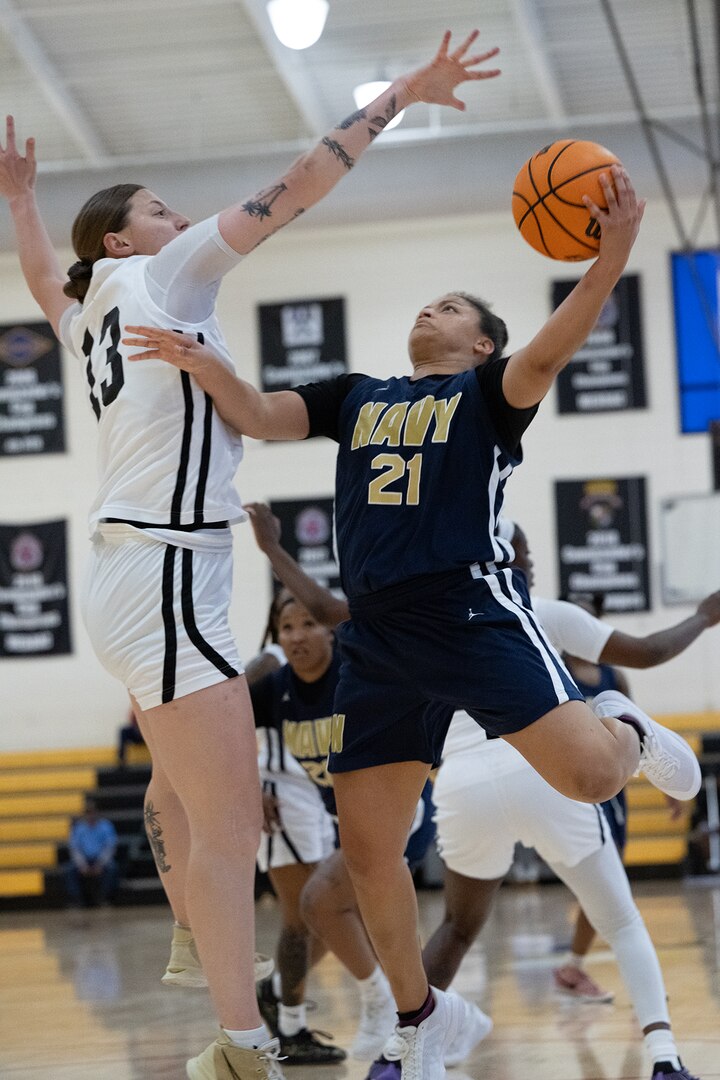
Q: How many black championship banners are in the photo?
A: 6